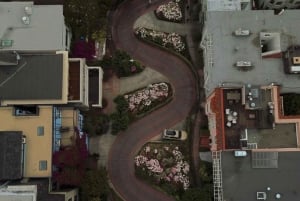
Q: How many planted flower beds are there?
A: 4